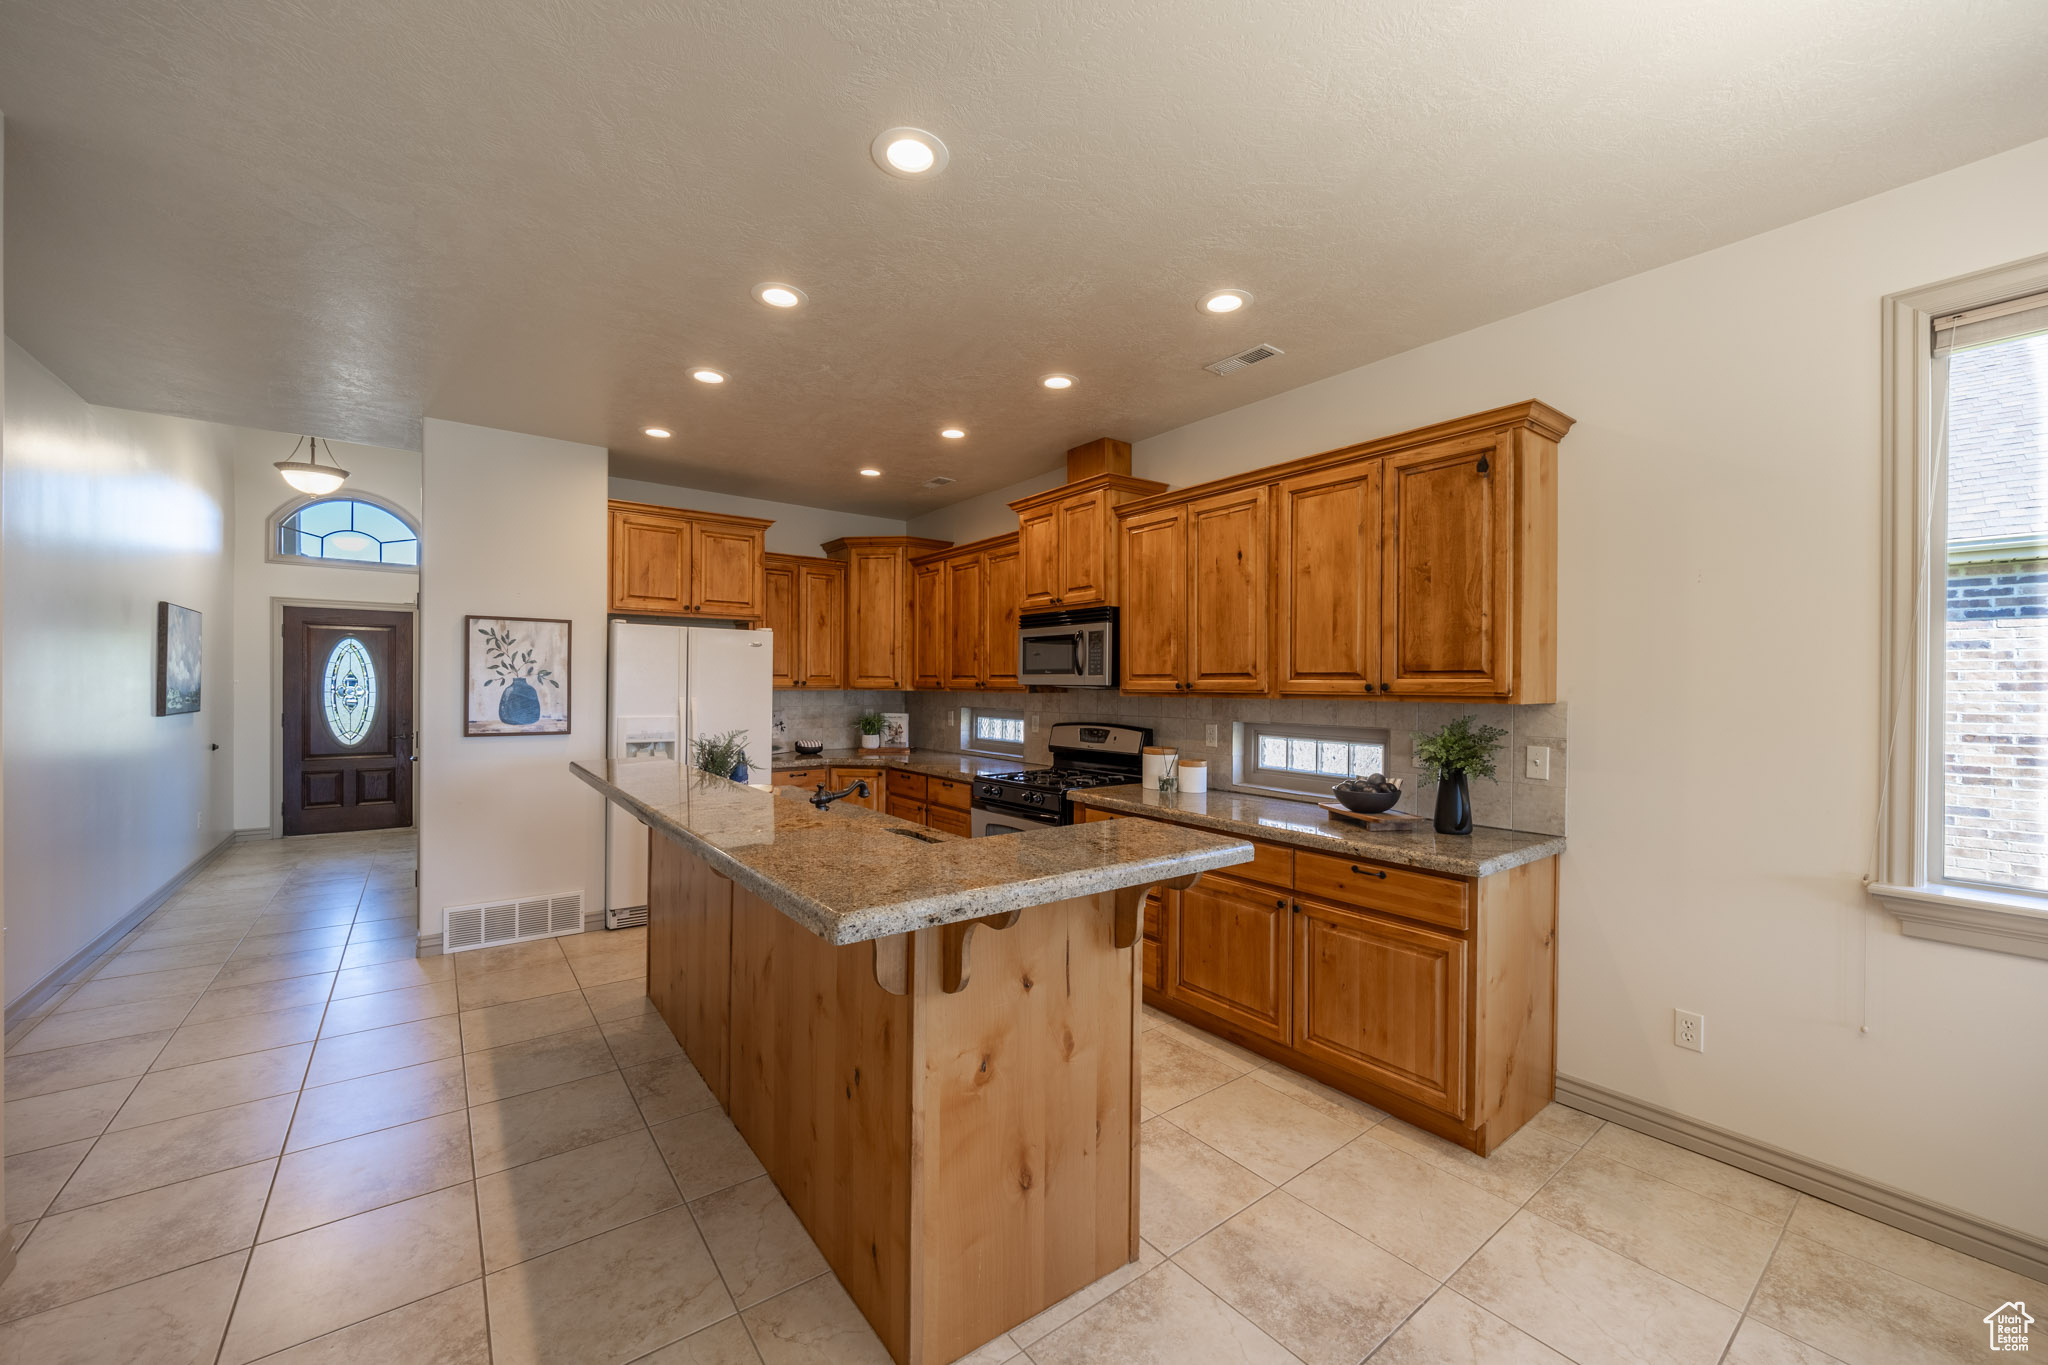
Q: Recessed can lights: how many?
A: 8